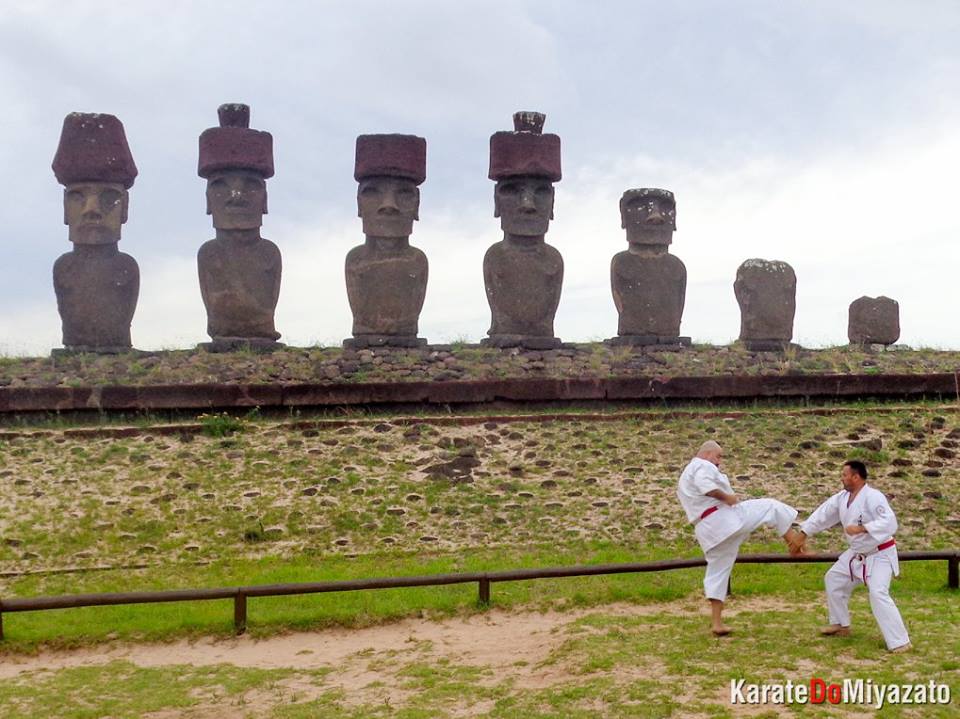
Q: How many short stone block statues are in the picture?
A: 2